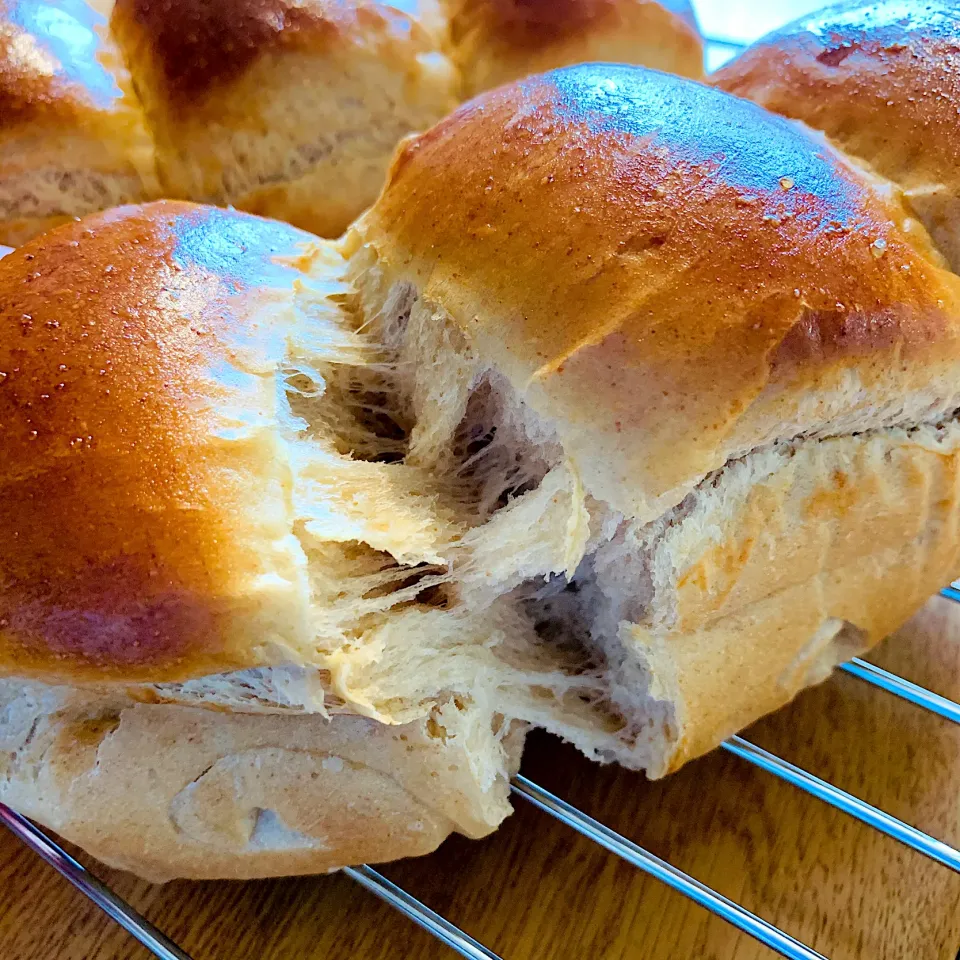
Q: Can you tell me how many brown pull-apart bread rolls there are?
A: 6